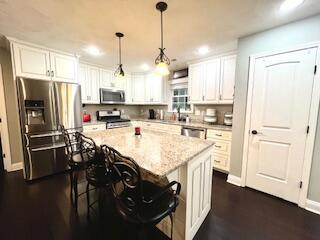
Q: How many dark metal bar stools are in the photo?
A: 3